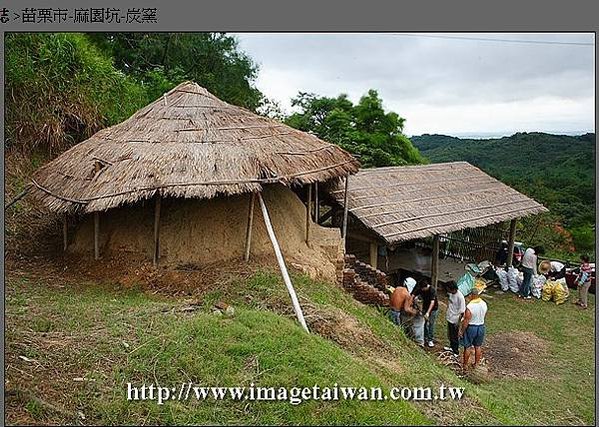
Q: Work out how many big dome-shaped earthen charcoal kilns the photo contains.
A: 1